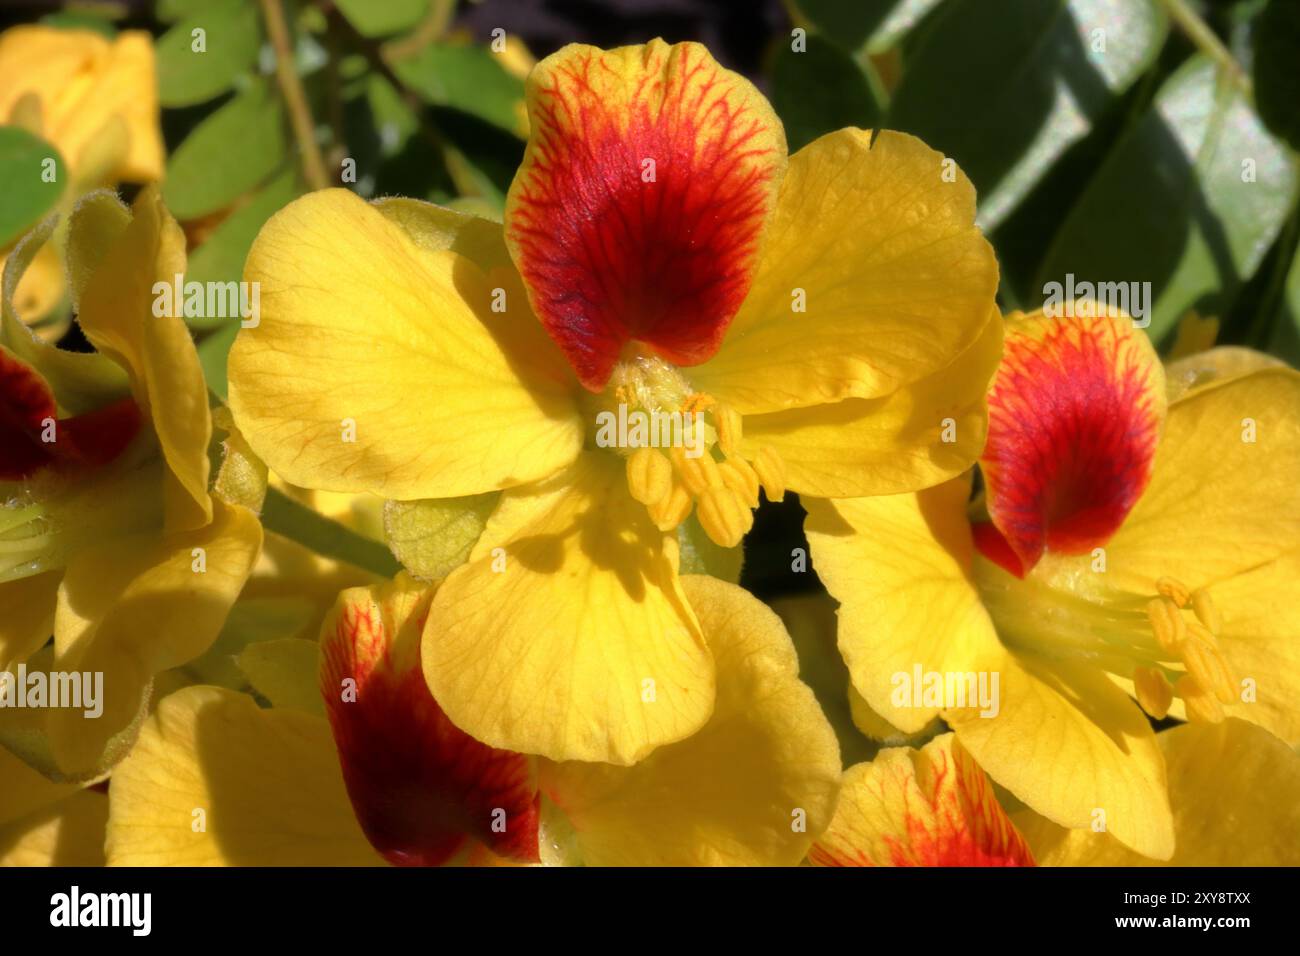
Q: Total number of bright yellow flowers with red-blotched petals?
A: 5